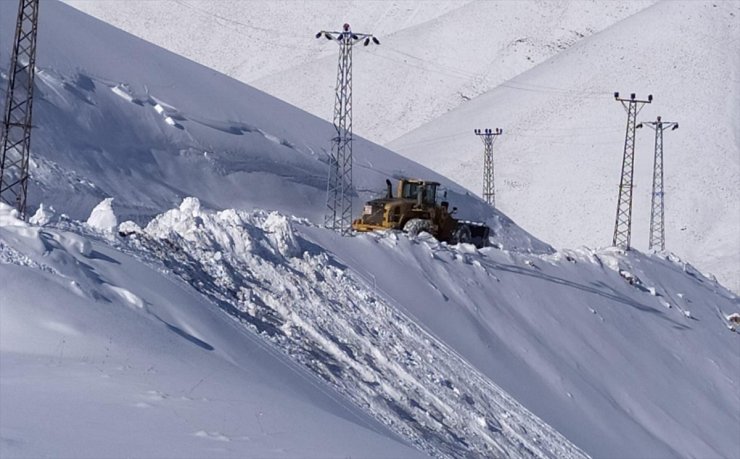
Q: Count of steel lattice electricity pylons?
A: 5